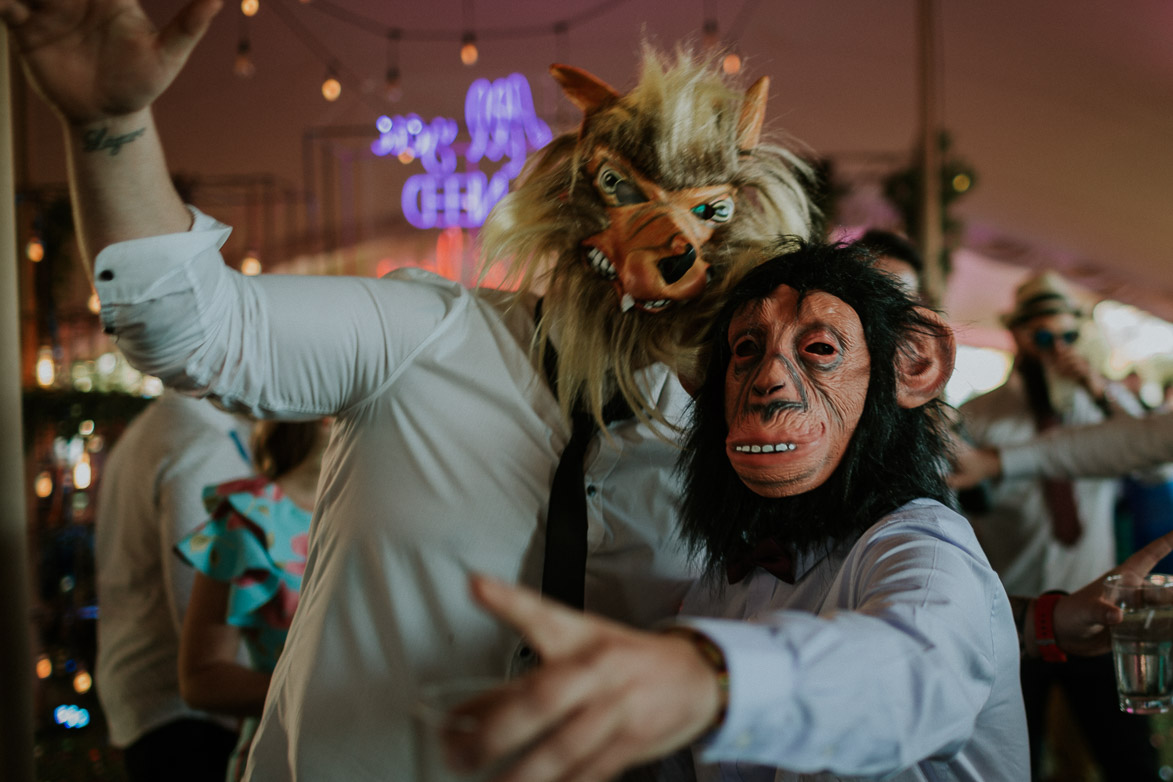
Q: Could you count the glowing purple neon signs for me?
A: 1